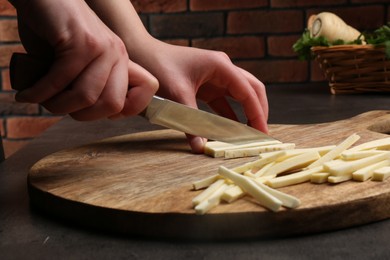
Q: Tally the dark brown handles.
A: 1